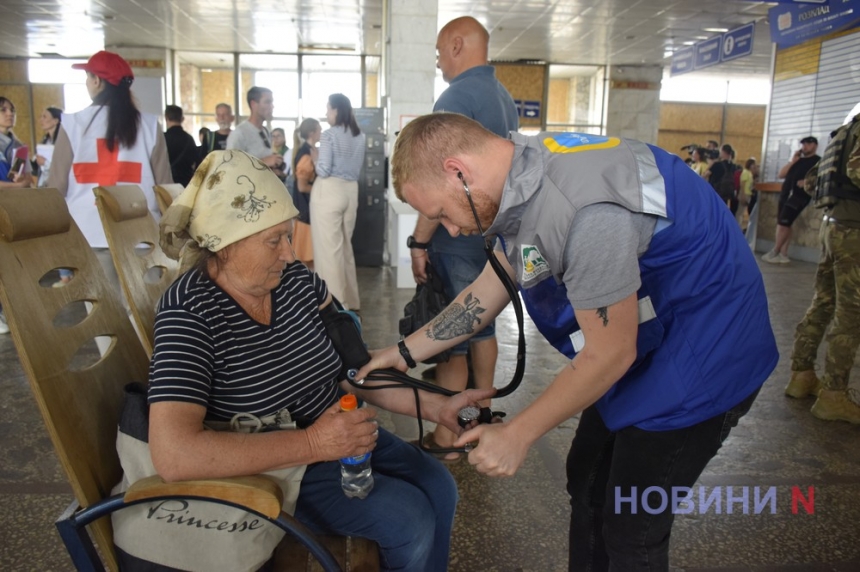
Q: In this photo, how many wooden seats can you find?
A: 3